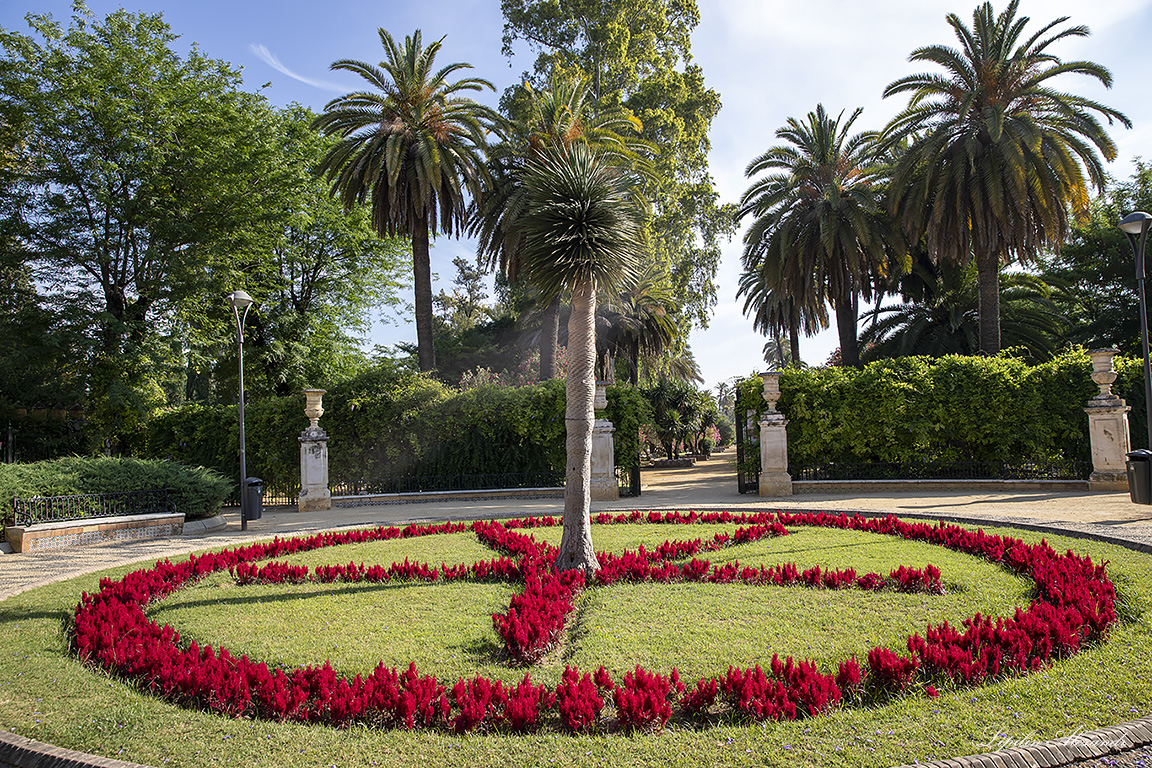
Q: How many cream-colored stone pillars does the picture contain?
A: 4